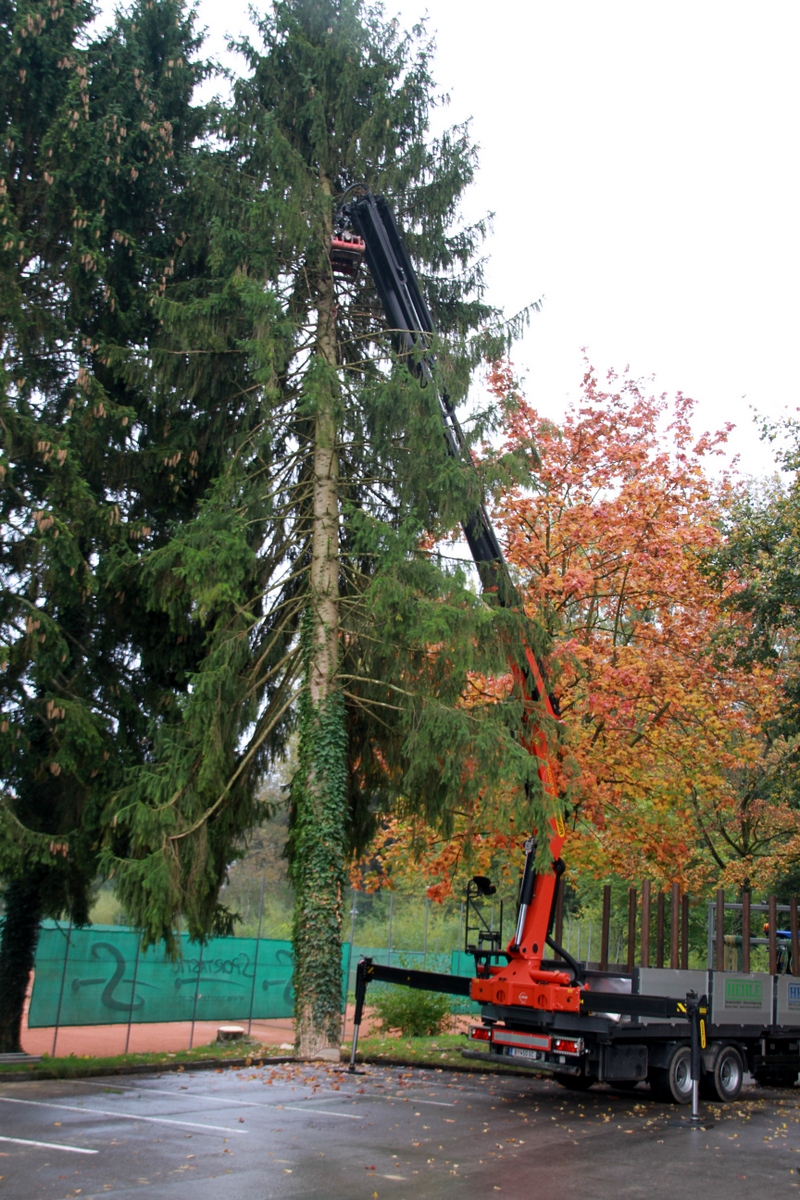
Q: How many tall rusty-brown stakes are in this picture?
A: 11